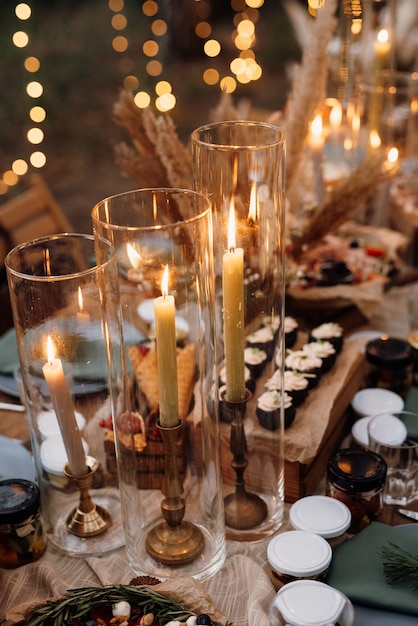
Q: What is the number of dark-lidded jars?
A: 3